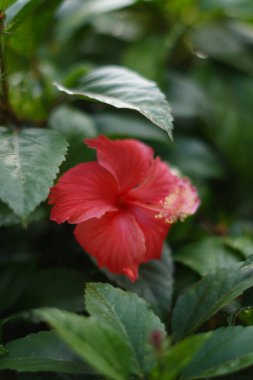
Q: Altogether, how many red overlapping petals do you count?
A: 5